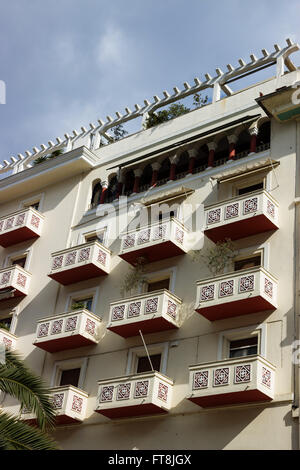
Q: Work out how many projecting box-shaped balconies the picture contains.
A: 12